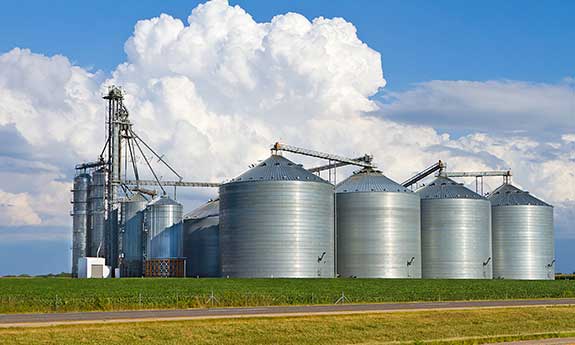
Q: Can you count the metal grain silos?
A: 9